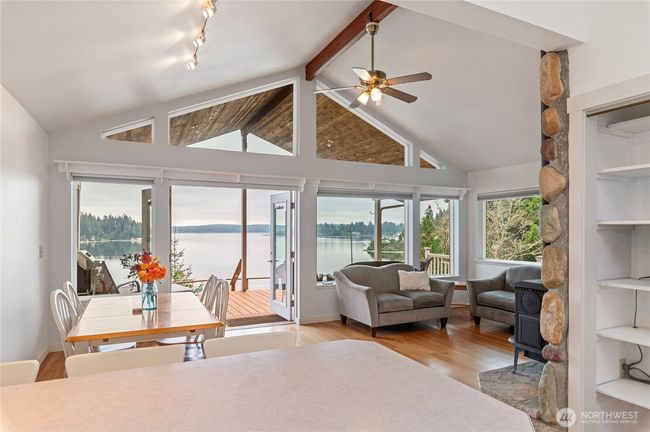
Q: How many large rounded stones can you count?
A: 9